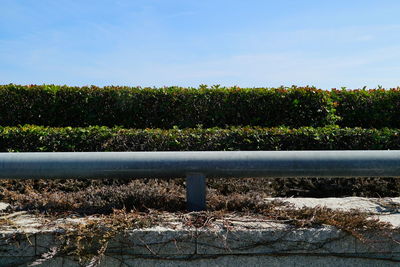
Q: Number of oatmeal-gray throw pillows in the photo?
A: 0